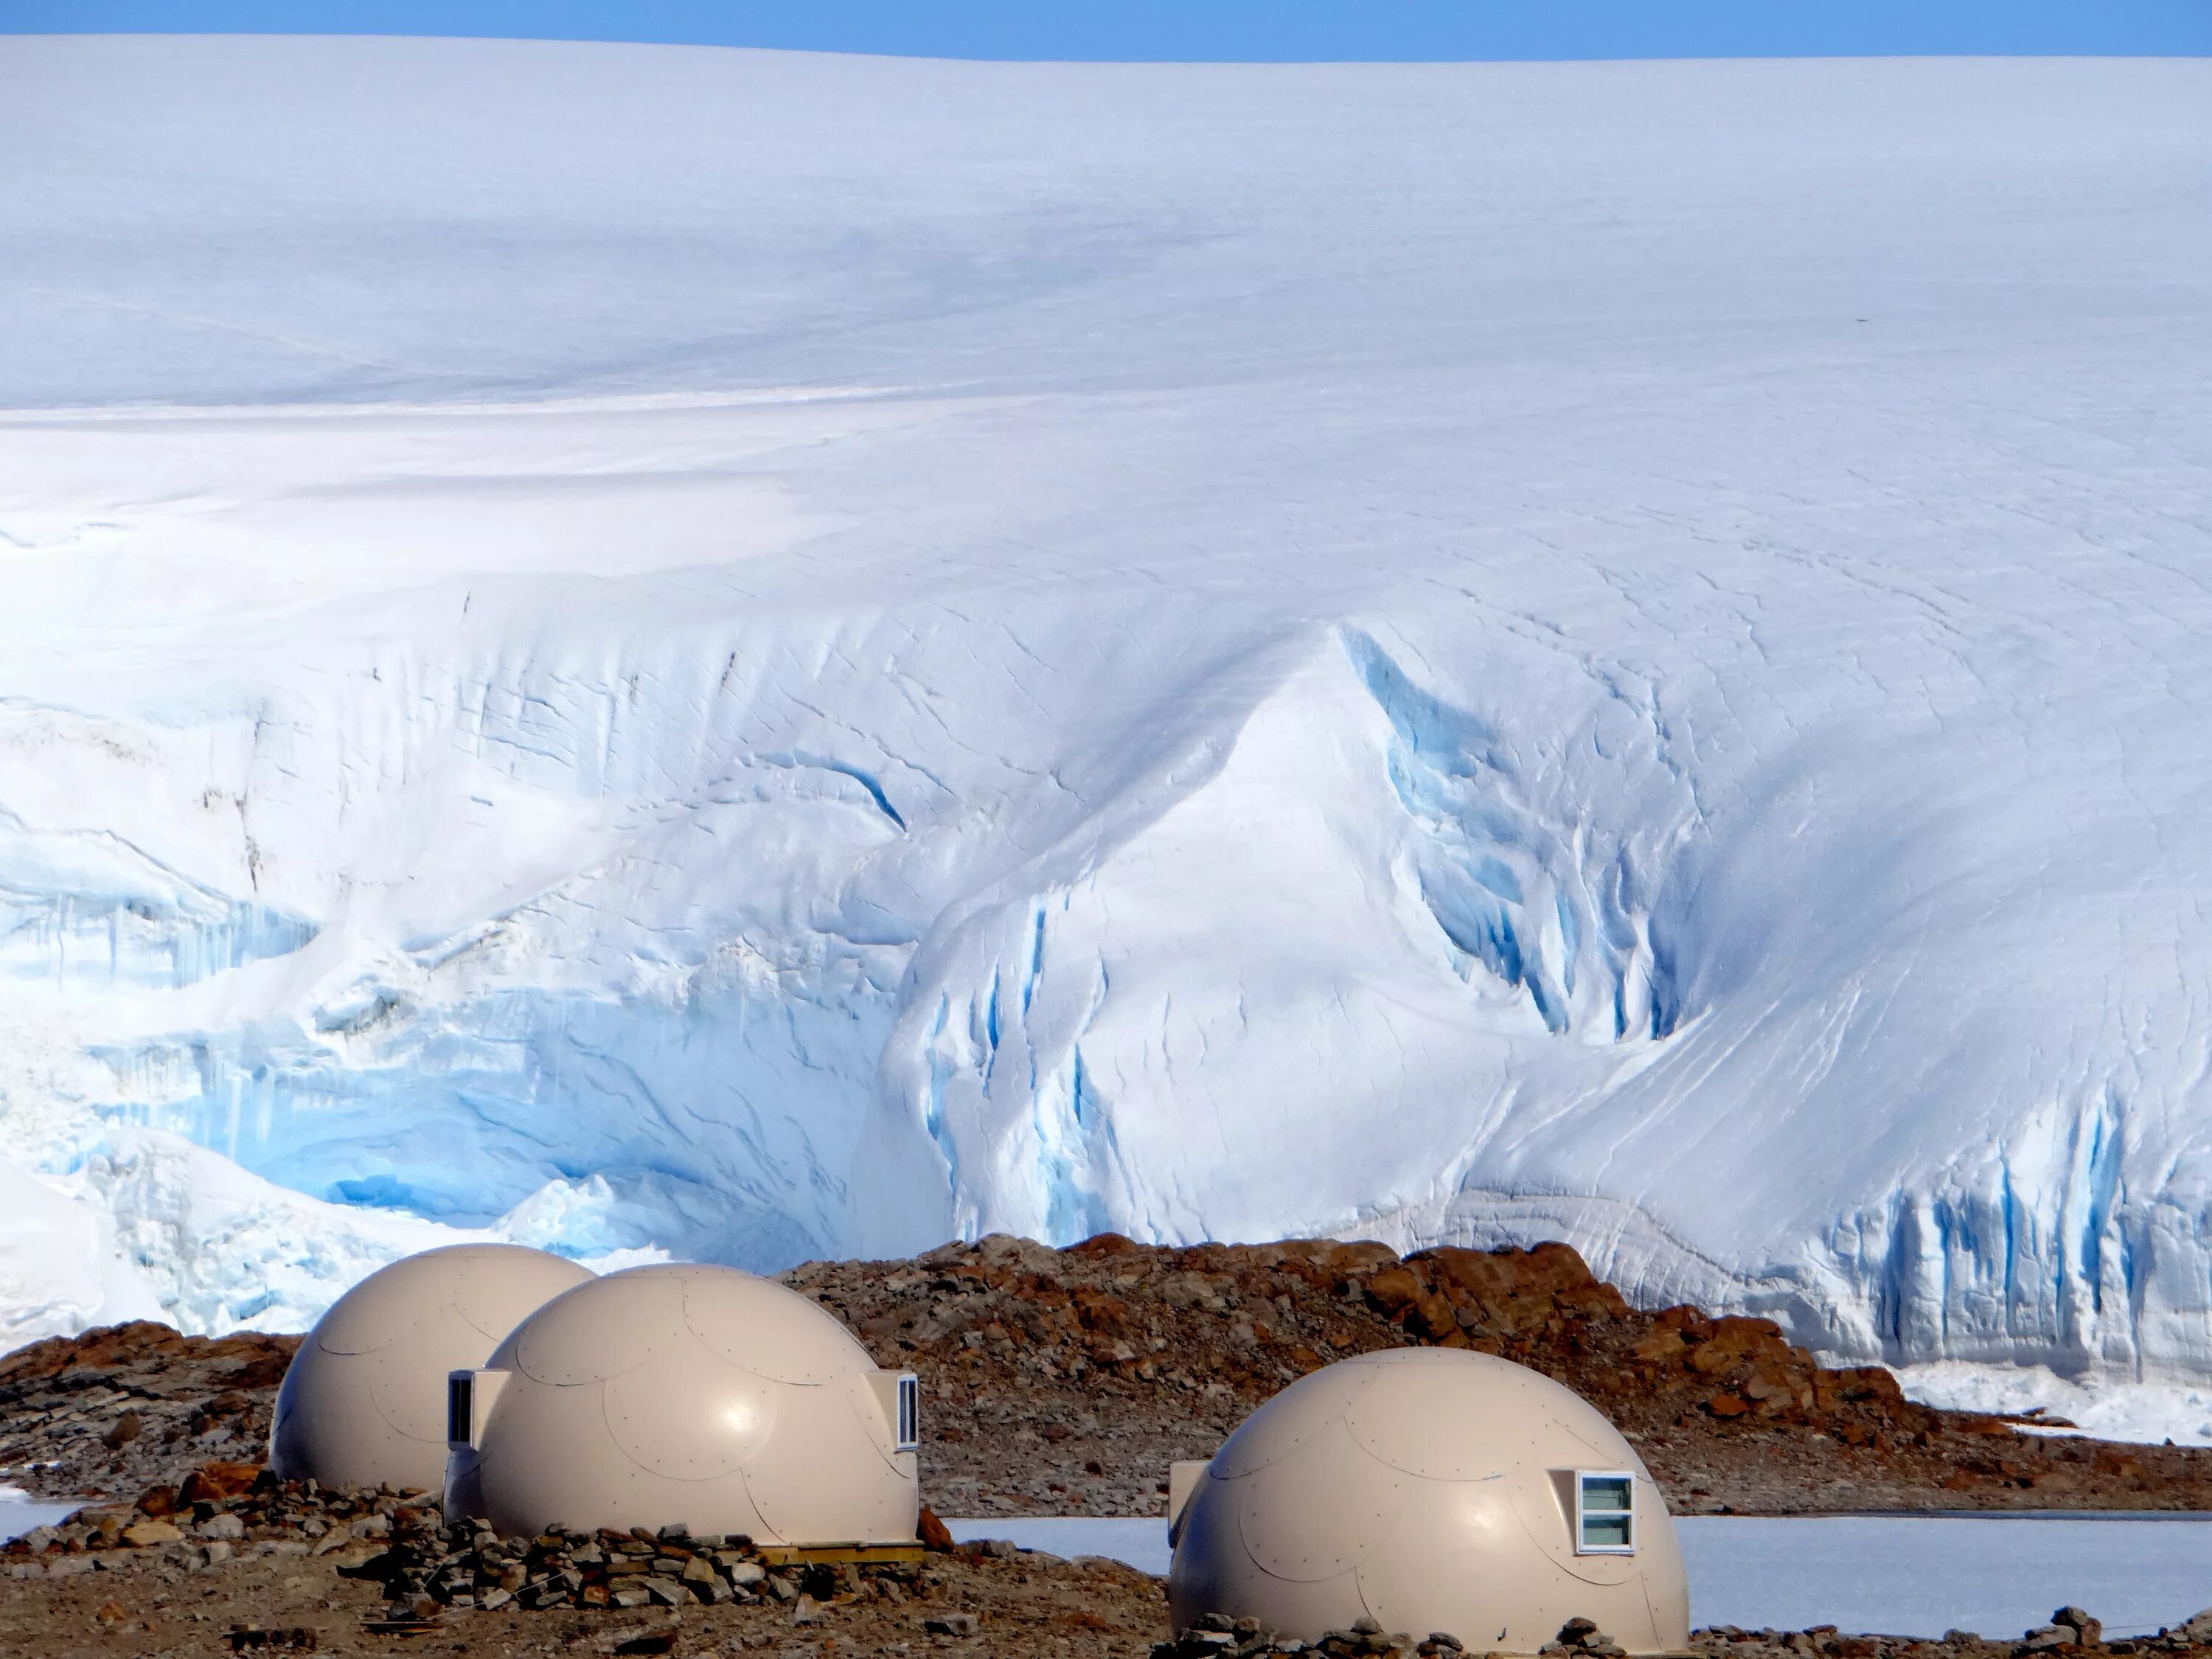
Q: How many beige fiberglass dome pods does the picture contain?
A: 3